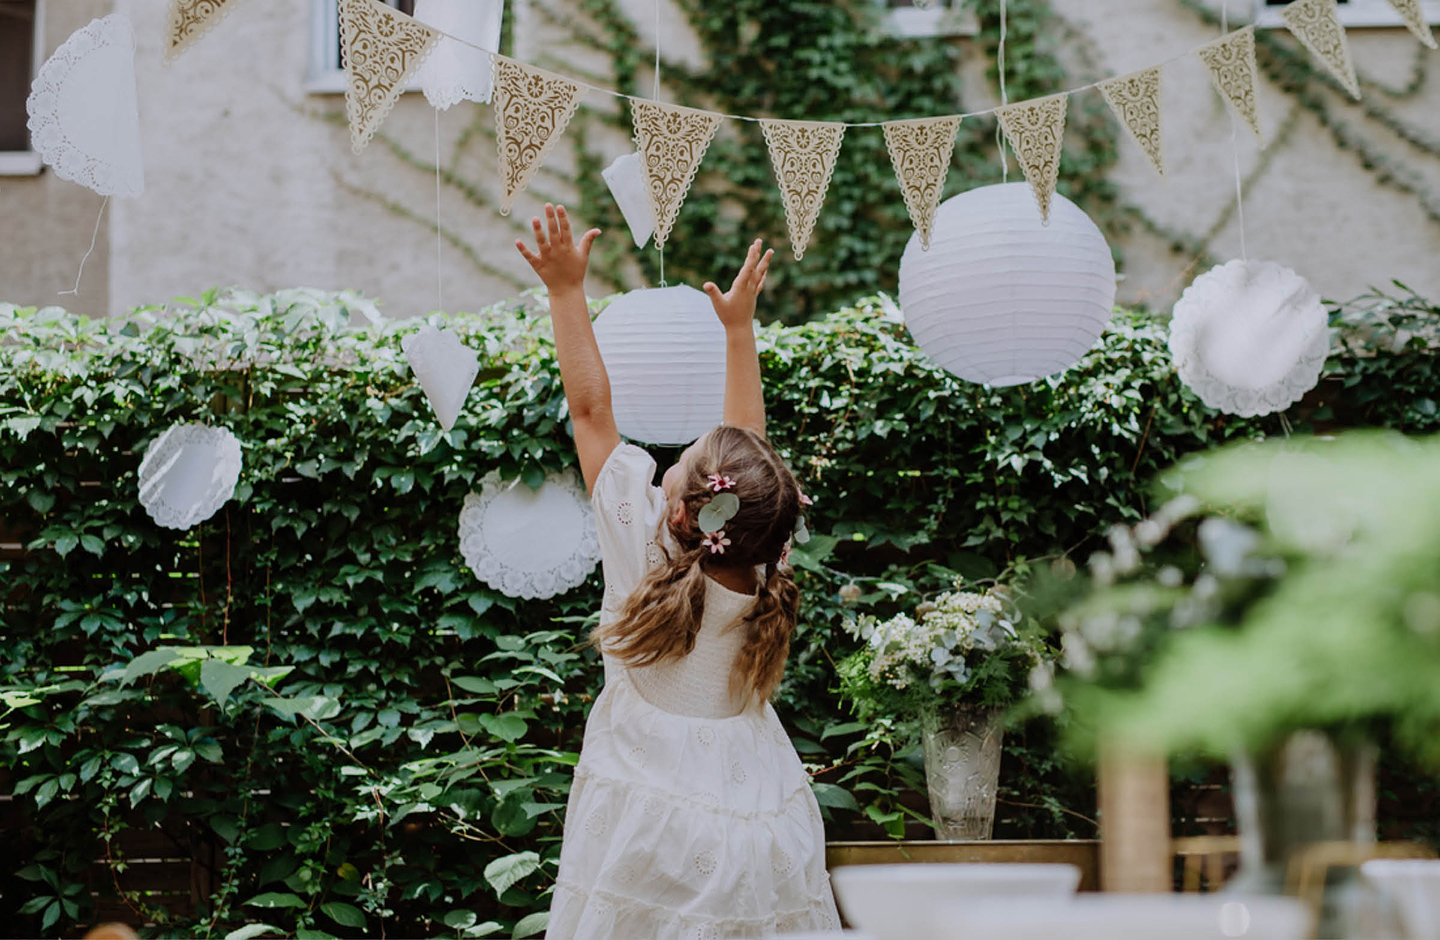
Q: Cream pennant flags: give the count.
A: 11